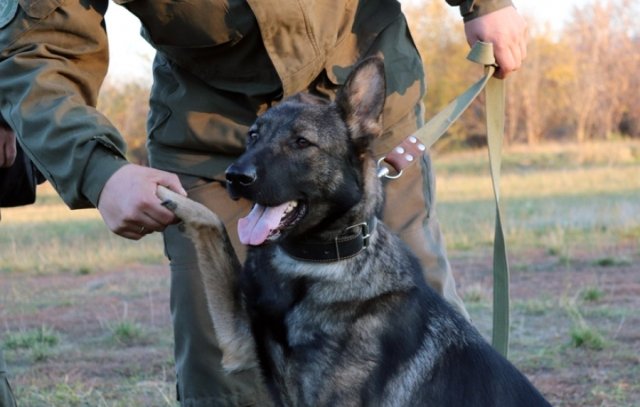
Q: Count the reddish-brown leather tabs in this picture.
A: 1